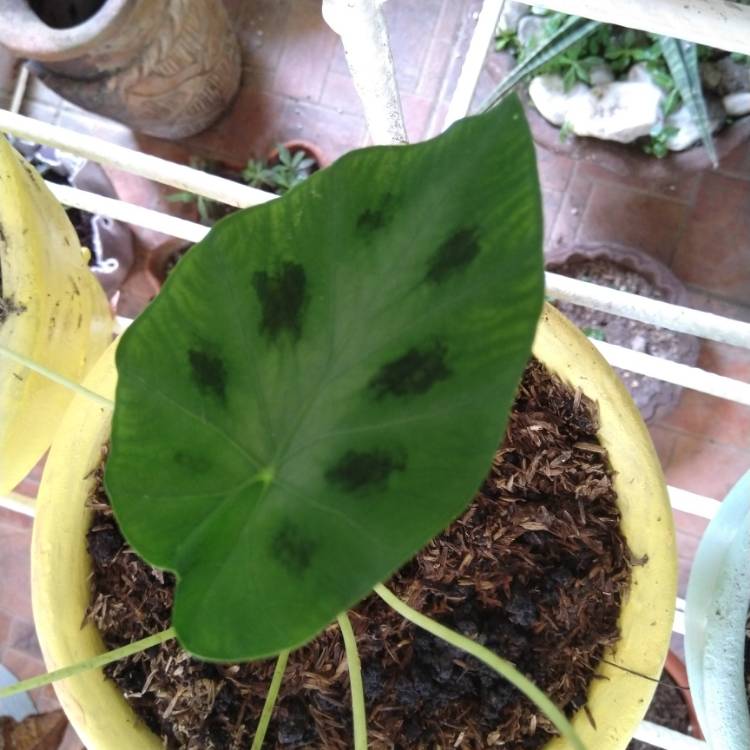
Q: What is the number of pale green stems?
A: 5